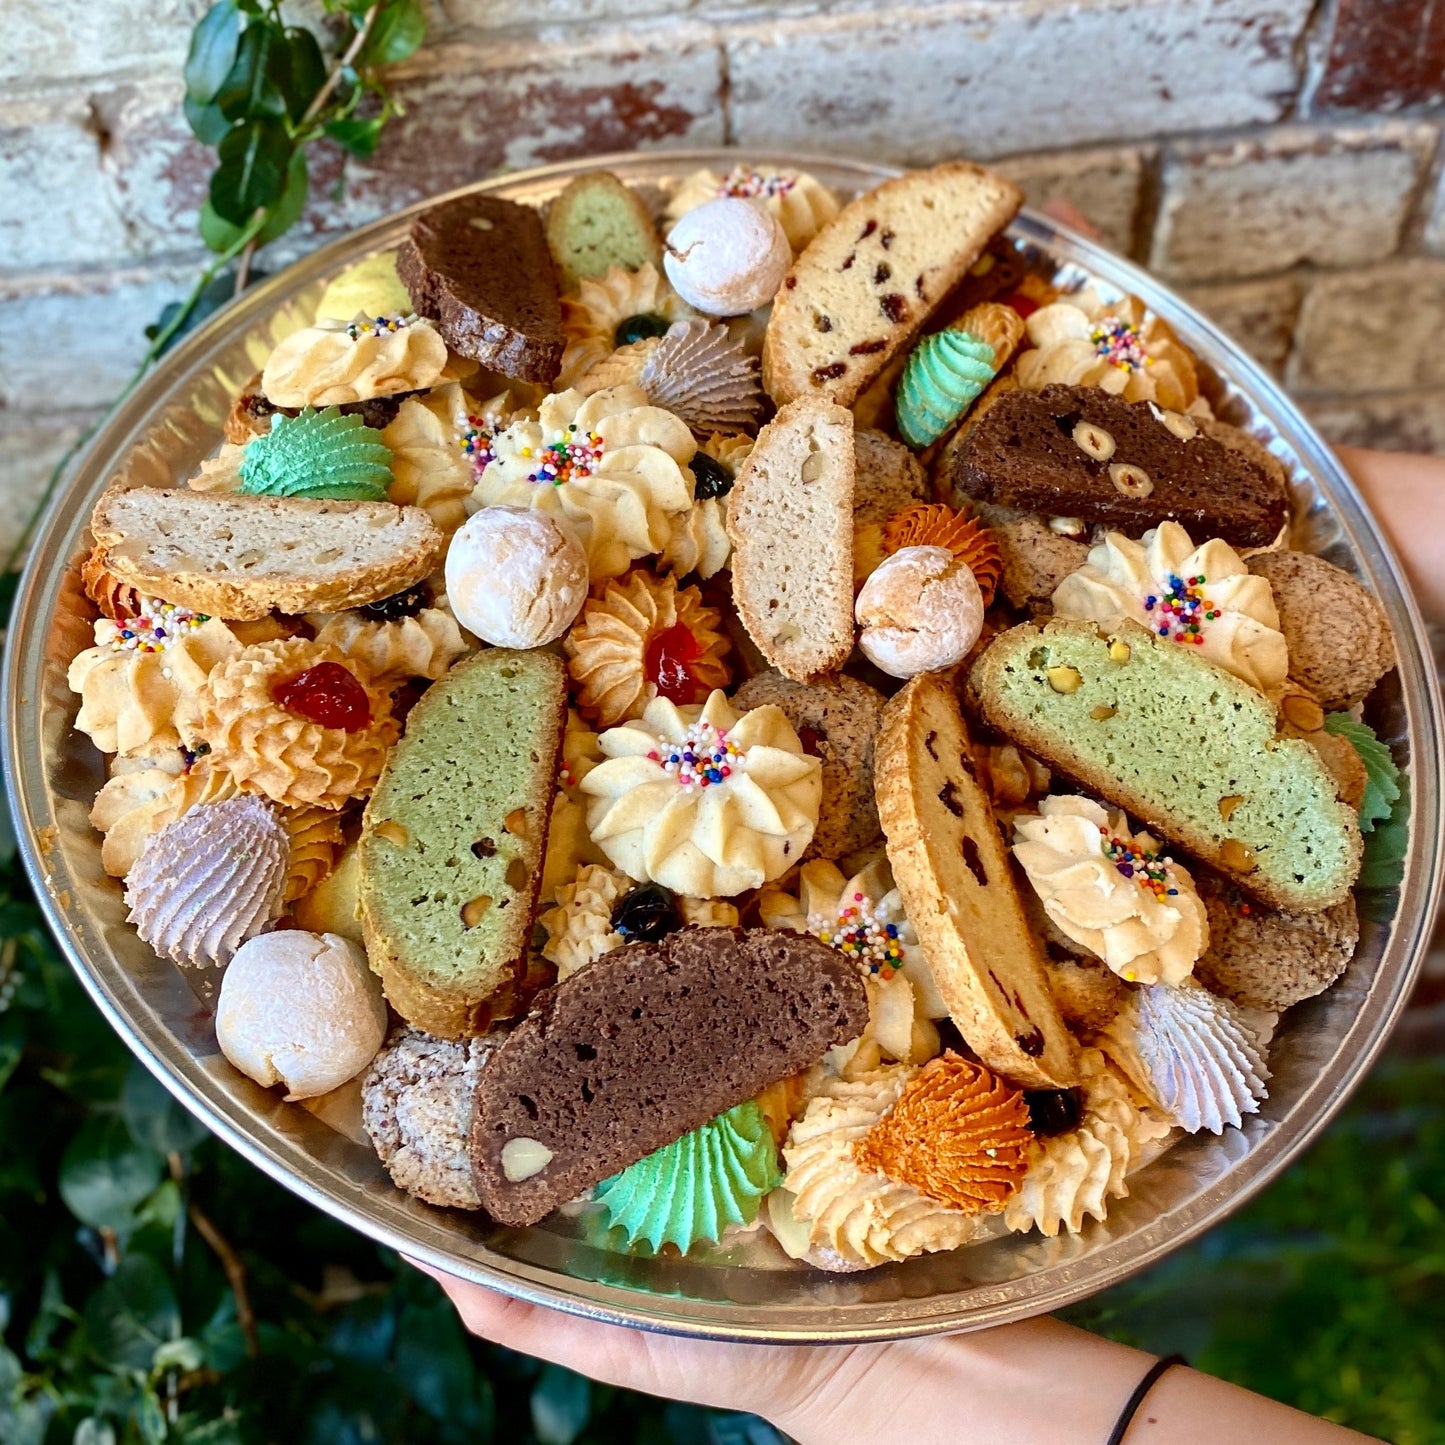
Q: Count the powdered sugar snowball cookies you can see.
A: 4